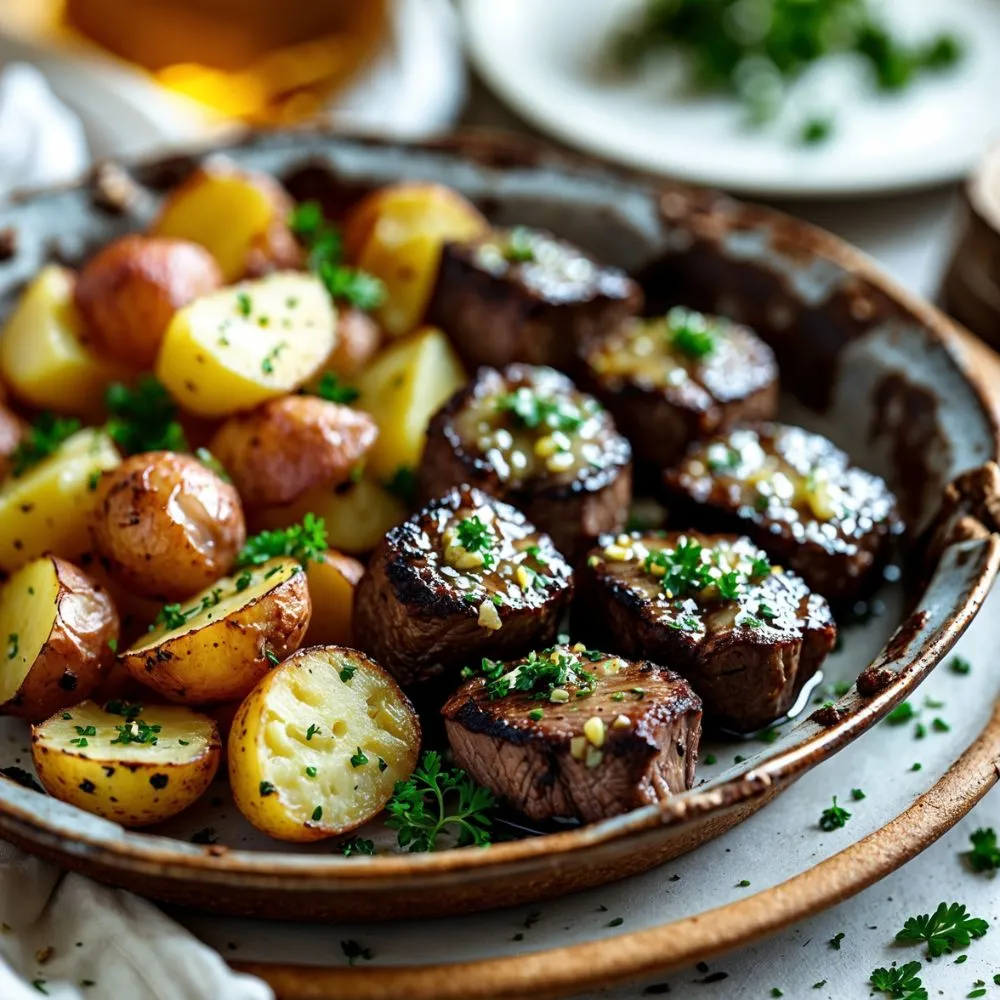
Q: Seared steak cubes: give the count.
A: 7